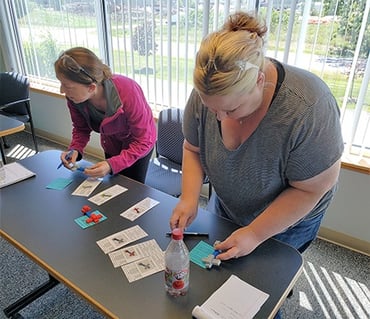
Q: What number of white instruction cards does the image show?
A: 6